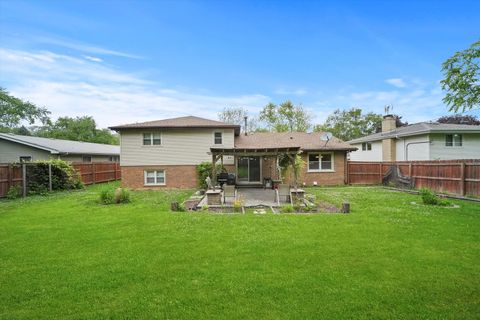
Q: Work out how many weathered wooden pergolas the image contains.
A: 1